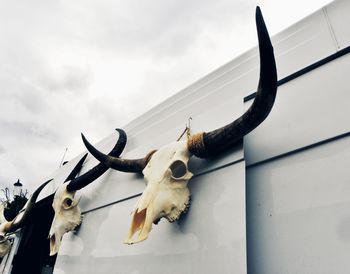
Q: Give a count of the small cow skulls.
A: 2